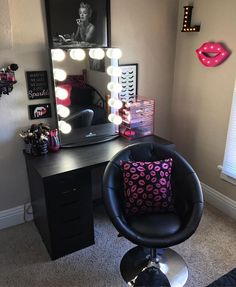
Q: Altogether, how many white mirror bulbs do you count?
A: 12